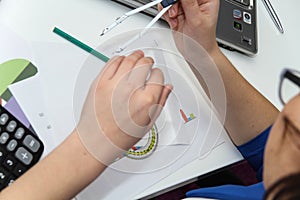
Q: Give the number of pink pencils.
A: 0